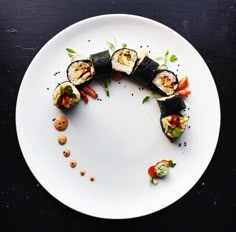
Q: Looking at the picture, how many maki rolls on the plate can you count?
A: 8